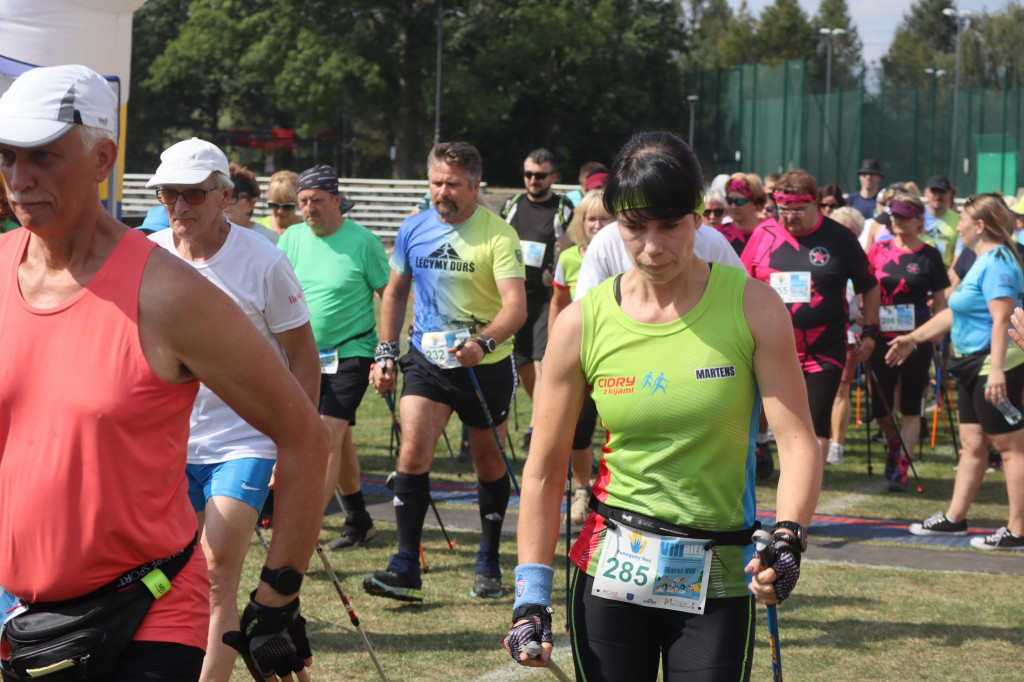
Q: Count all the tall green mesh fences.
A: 1